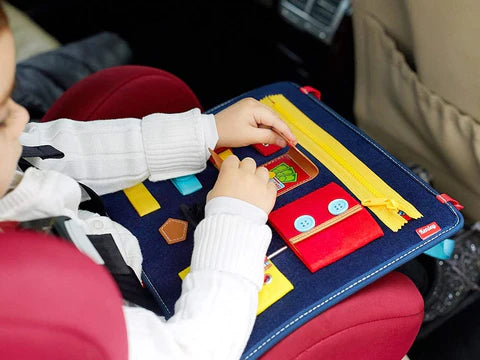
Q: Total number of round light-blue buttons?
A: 2